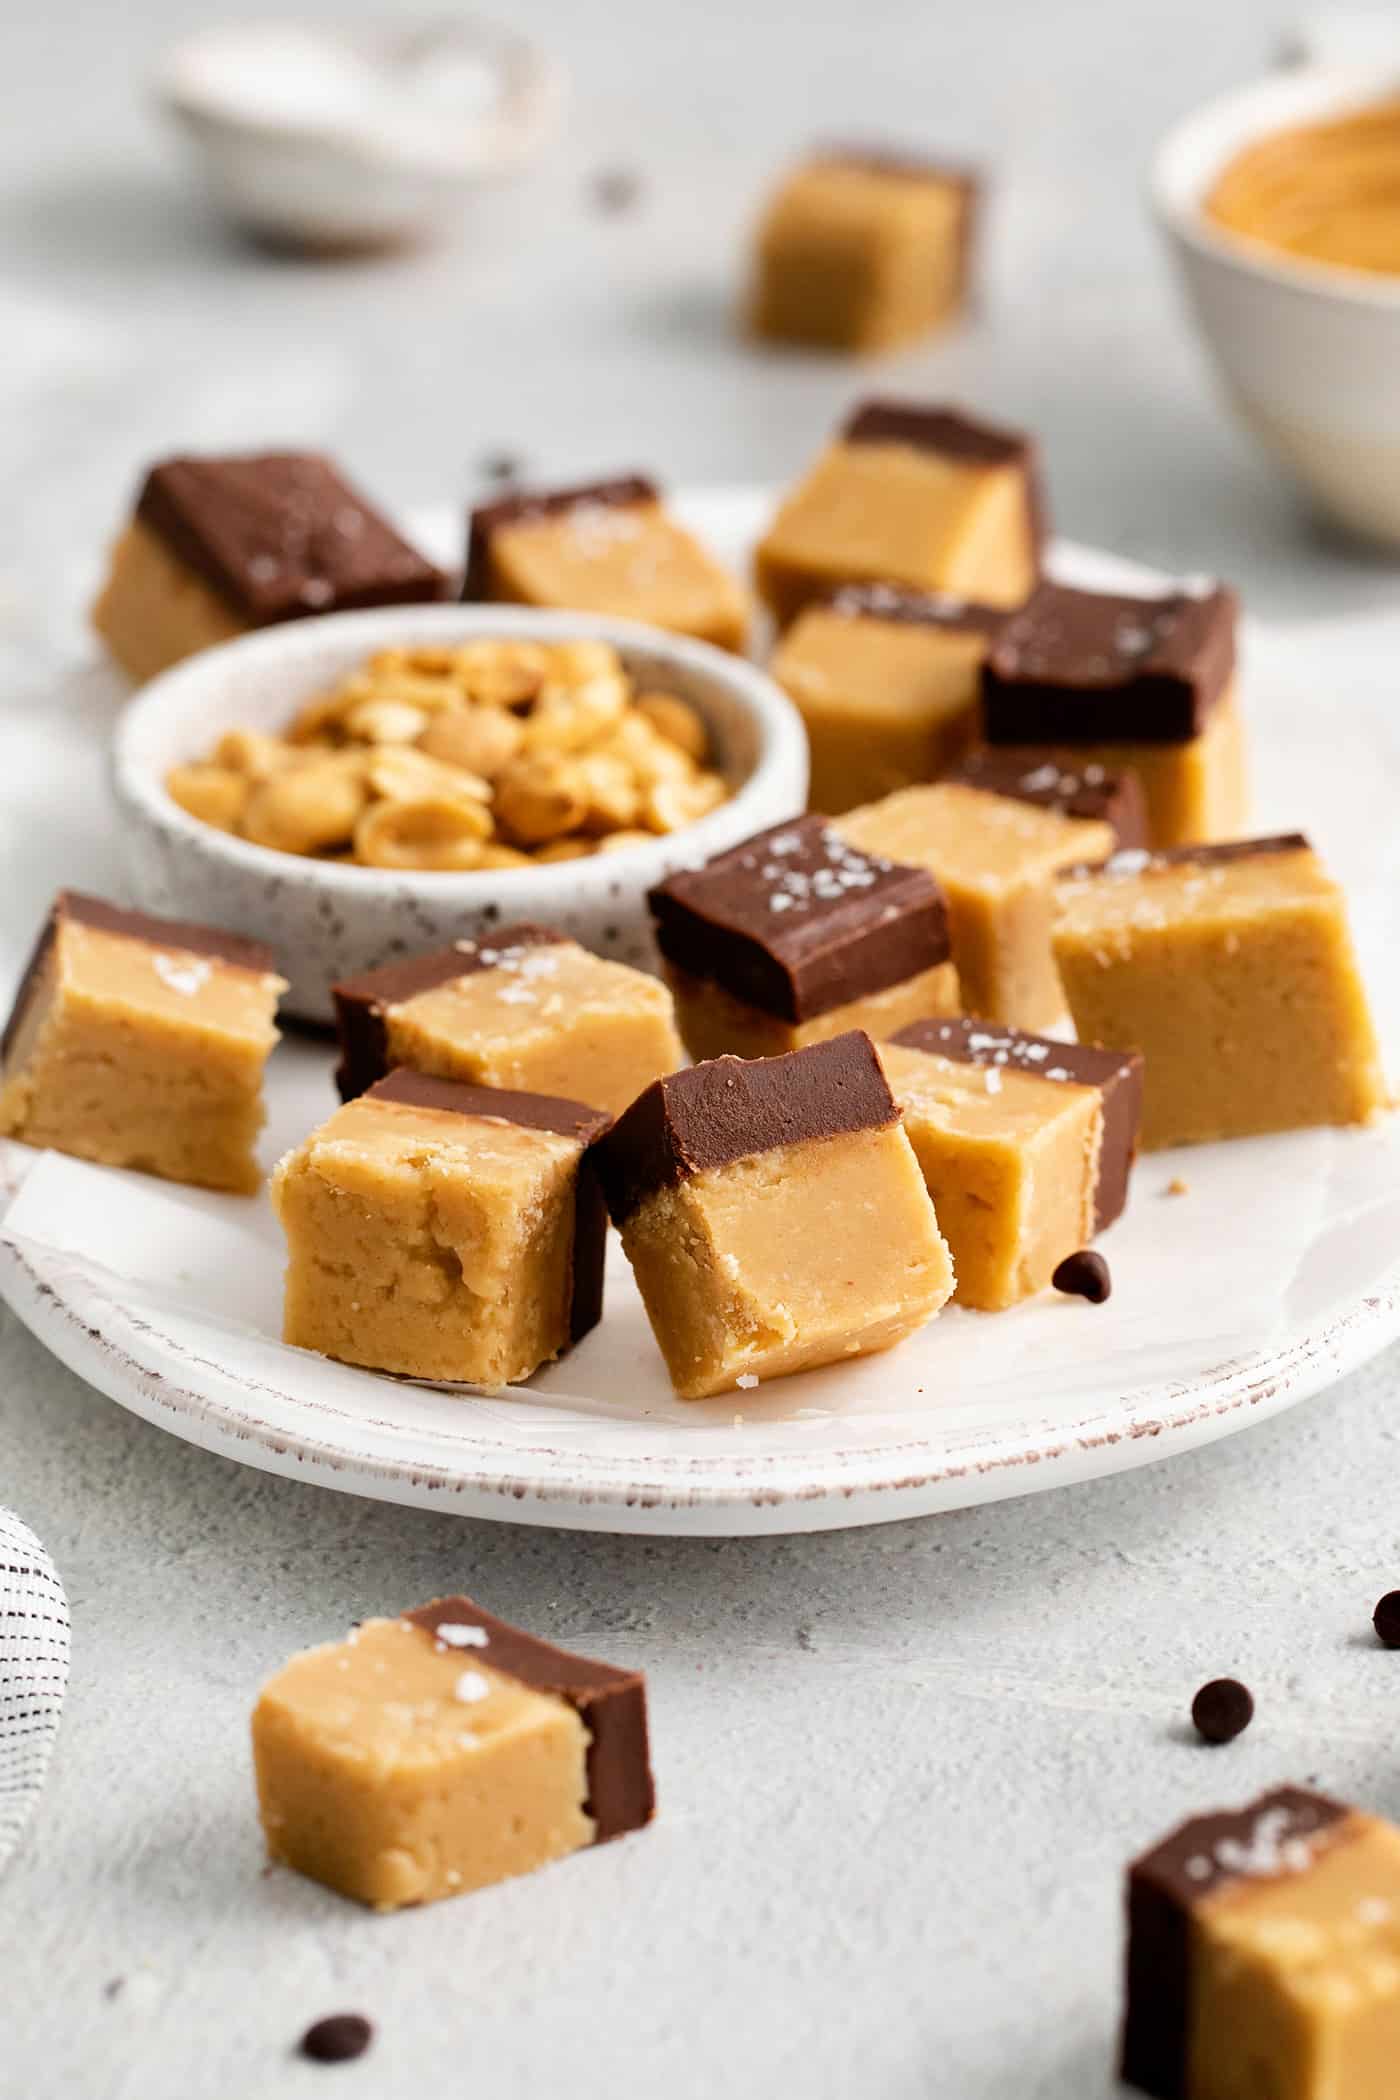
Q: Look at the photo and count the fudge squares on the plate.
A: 13